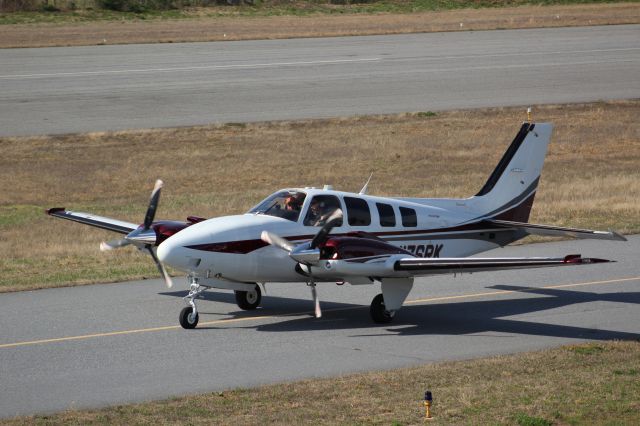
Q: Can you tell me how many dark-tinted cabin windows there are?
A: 3